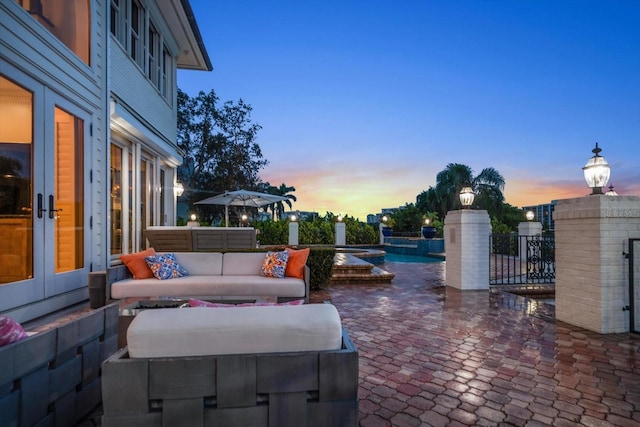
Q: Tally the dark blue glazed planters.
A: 2